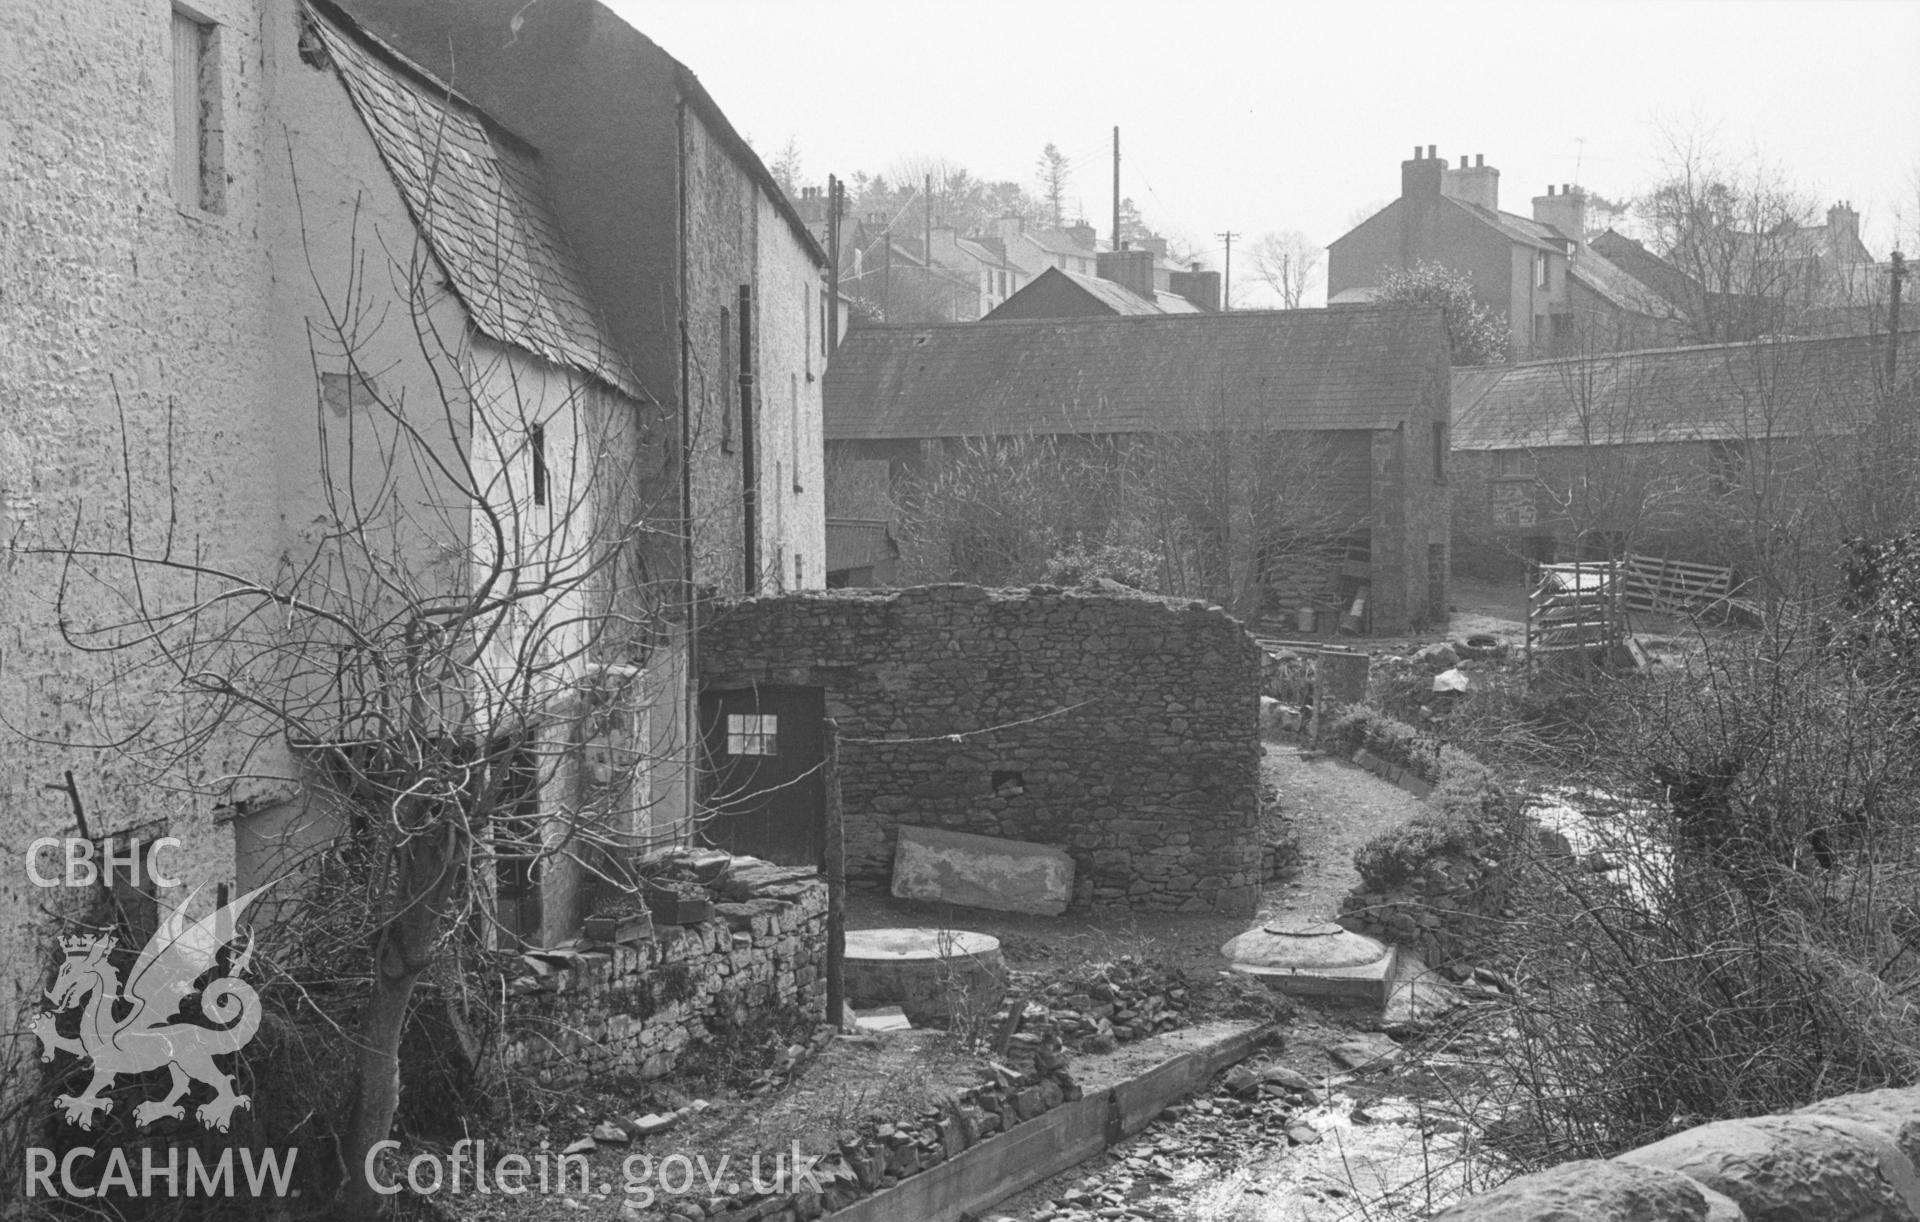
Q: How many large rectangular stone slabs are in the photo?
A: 1